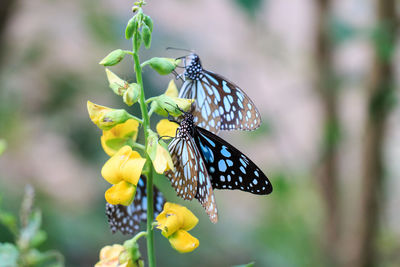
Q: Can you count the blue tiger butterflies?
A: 3